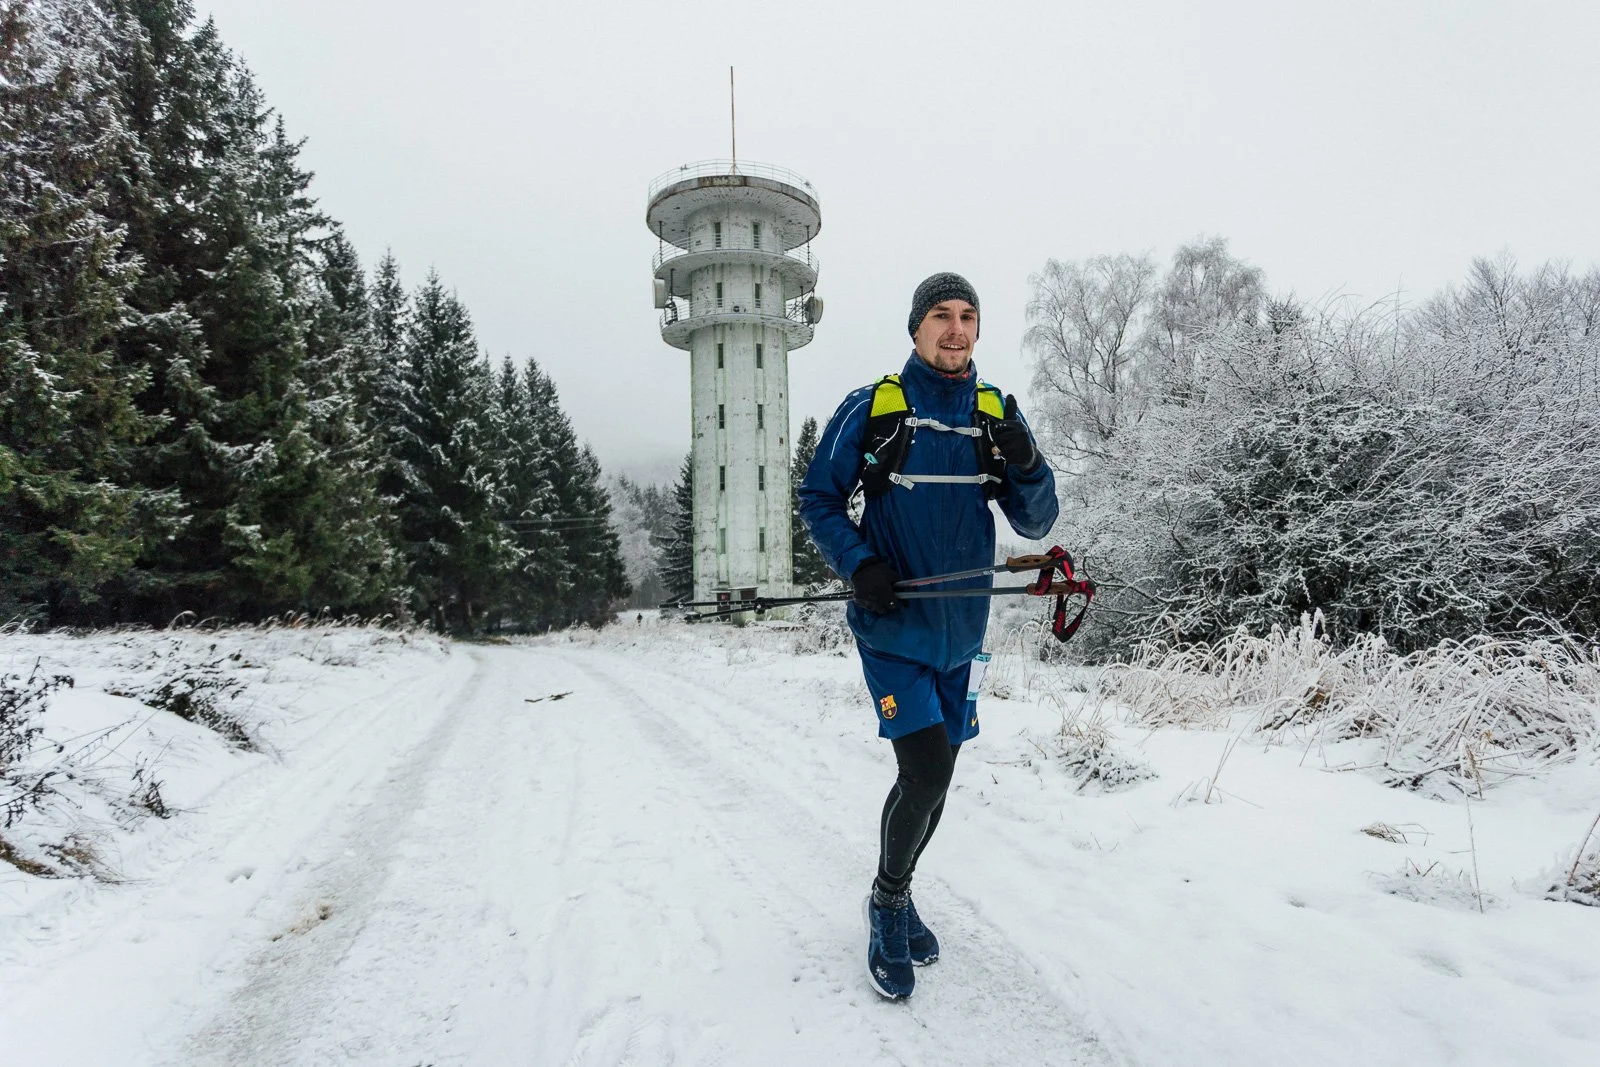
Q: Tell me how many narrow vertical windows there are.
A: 12